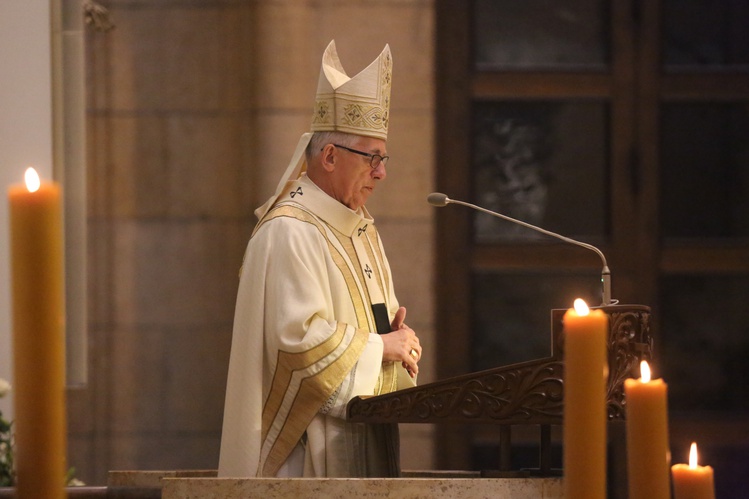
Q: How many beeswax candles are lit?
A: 4